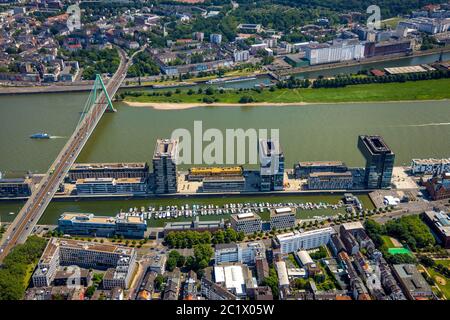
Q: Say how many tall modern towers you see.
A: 3